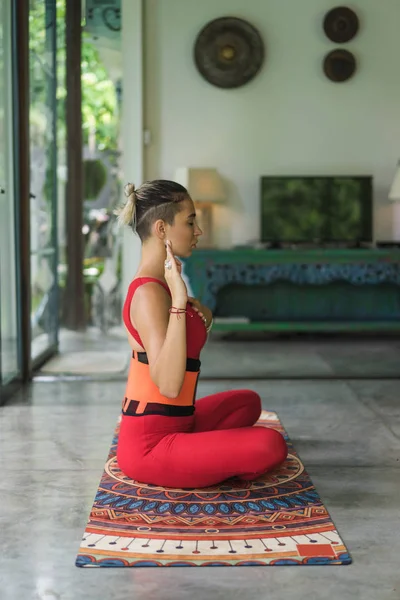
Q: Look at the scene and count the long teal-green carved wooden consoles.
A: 1